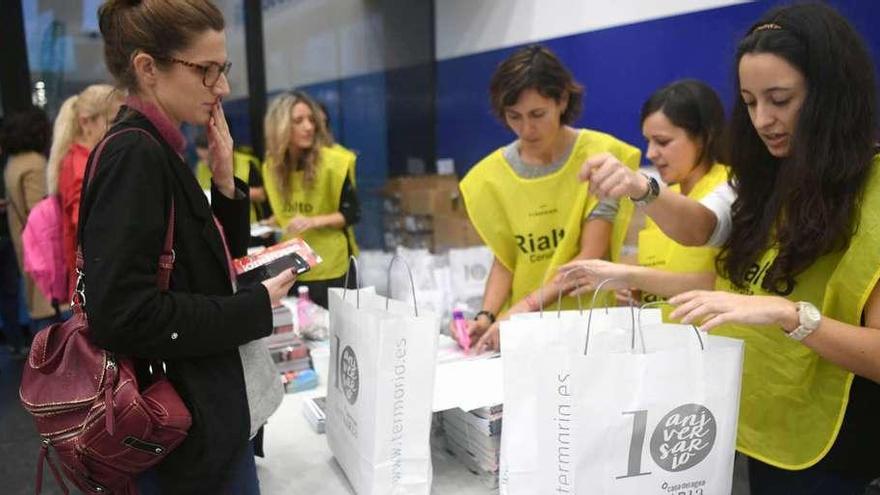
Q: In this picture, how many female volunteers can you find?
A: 4